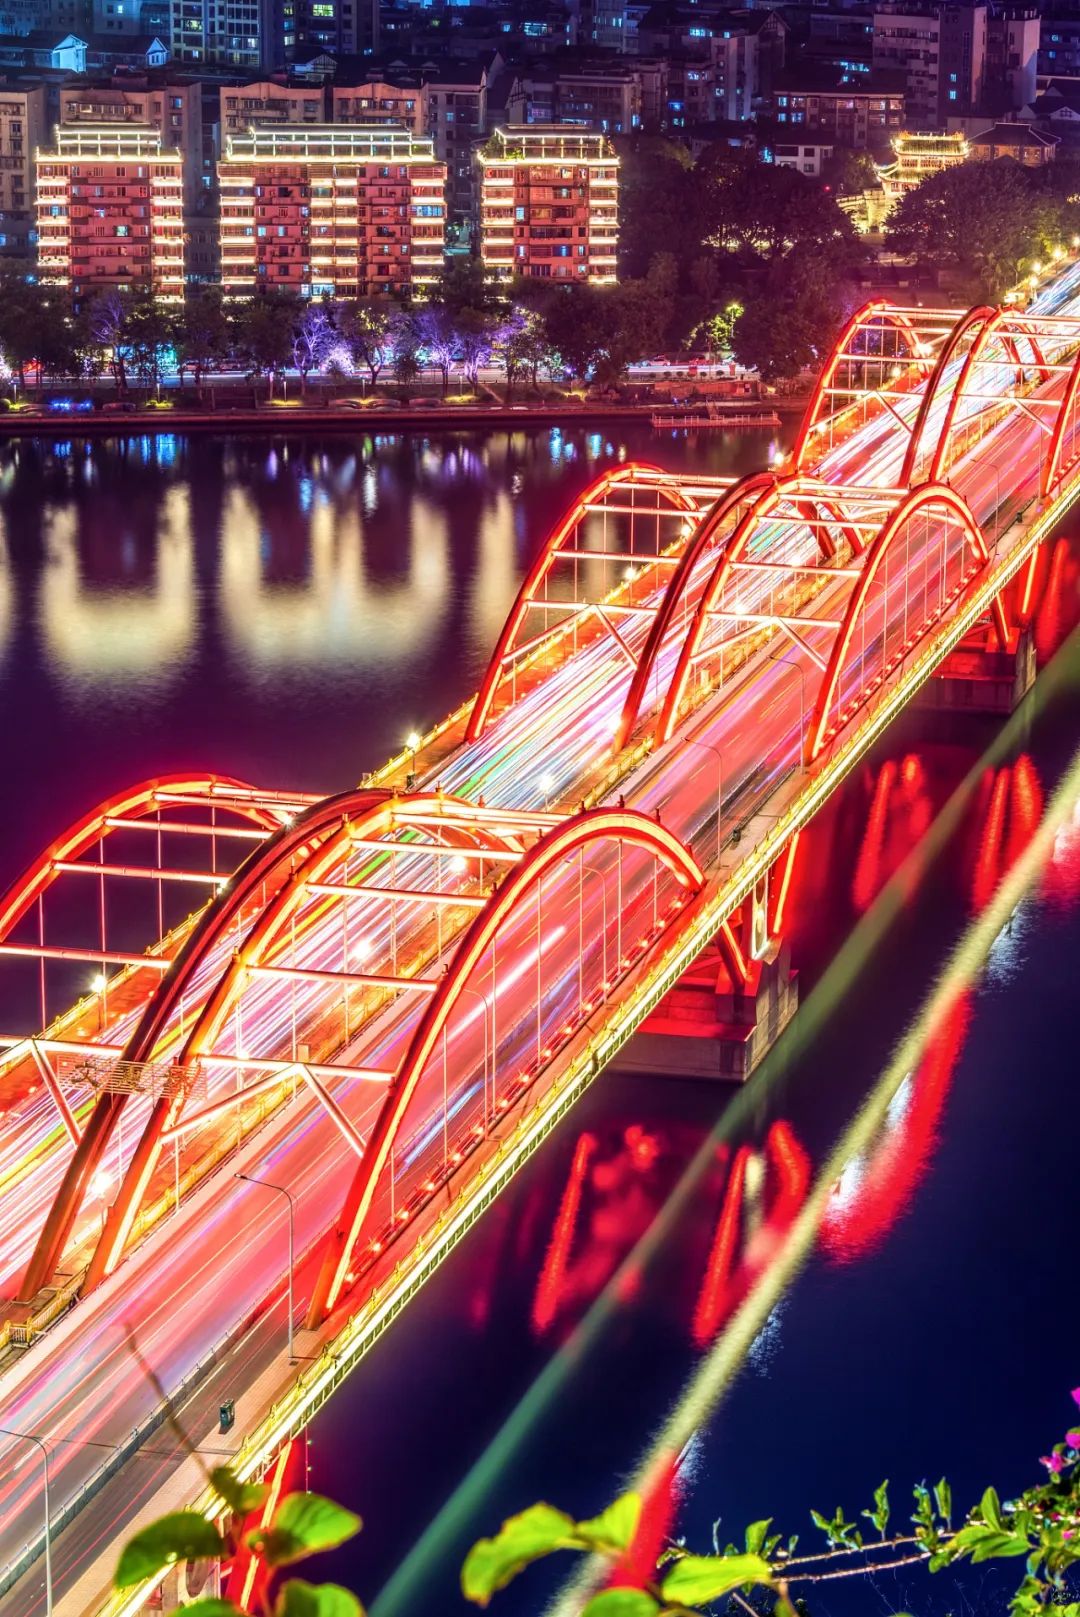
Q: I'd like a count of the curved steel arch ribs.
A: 12